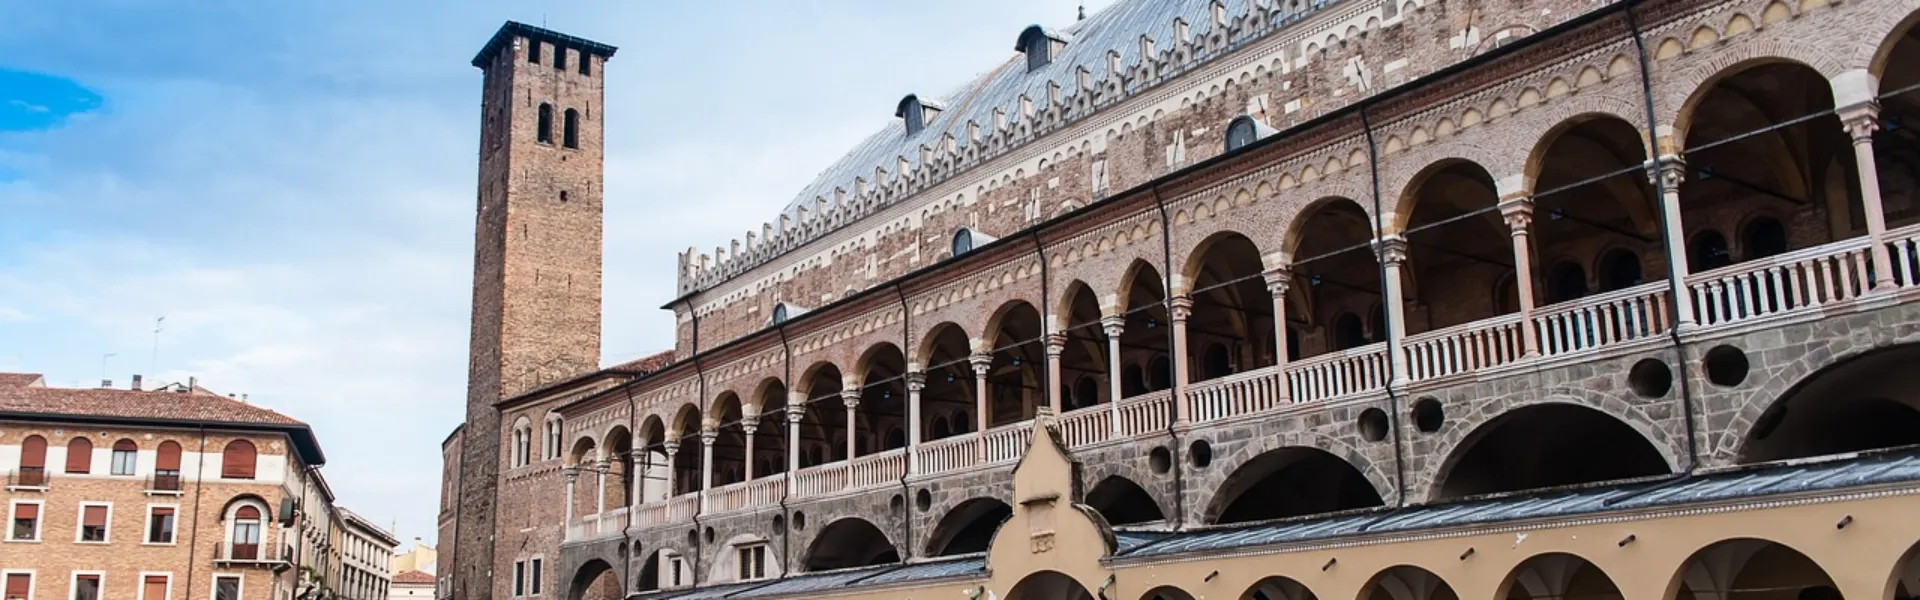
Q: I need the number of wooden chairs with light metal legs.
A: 0